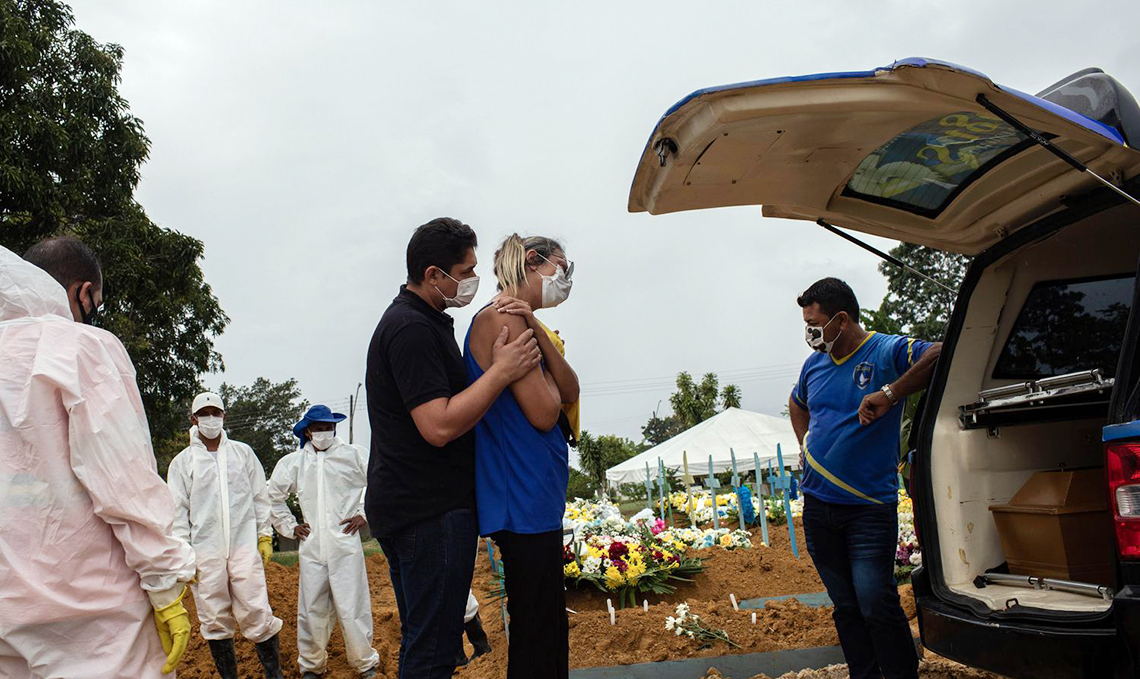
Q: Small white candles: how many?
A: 5